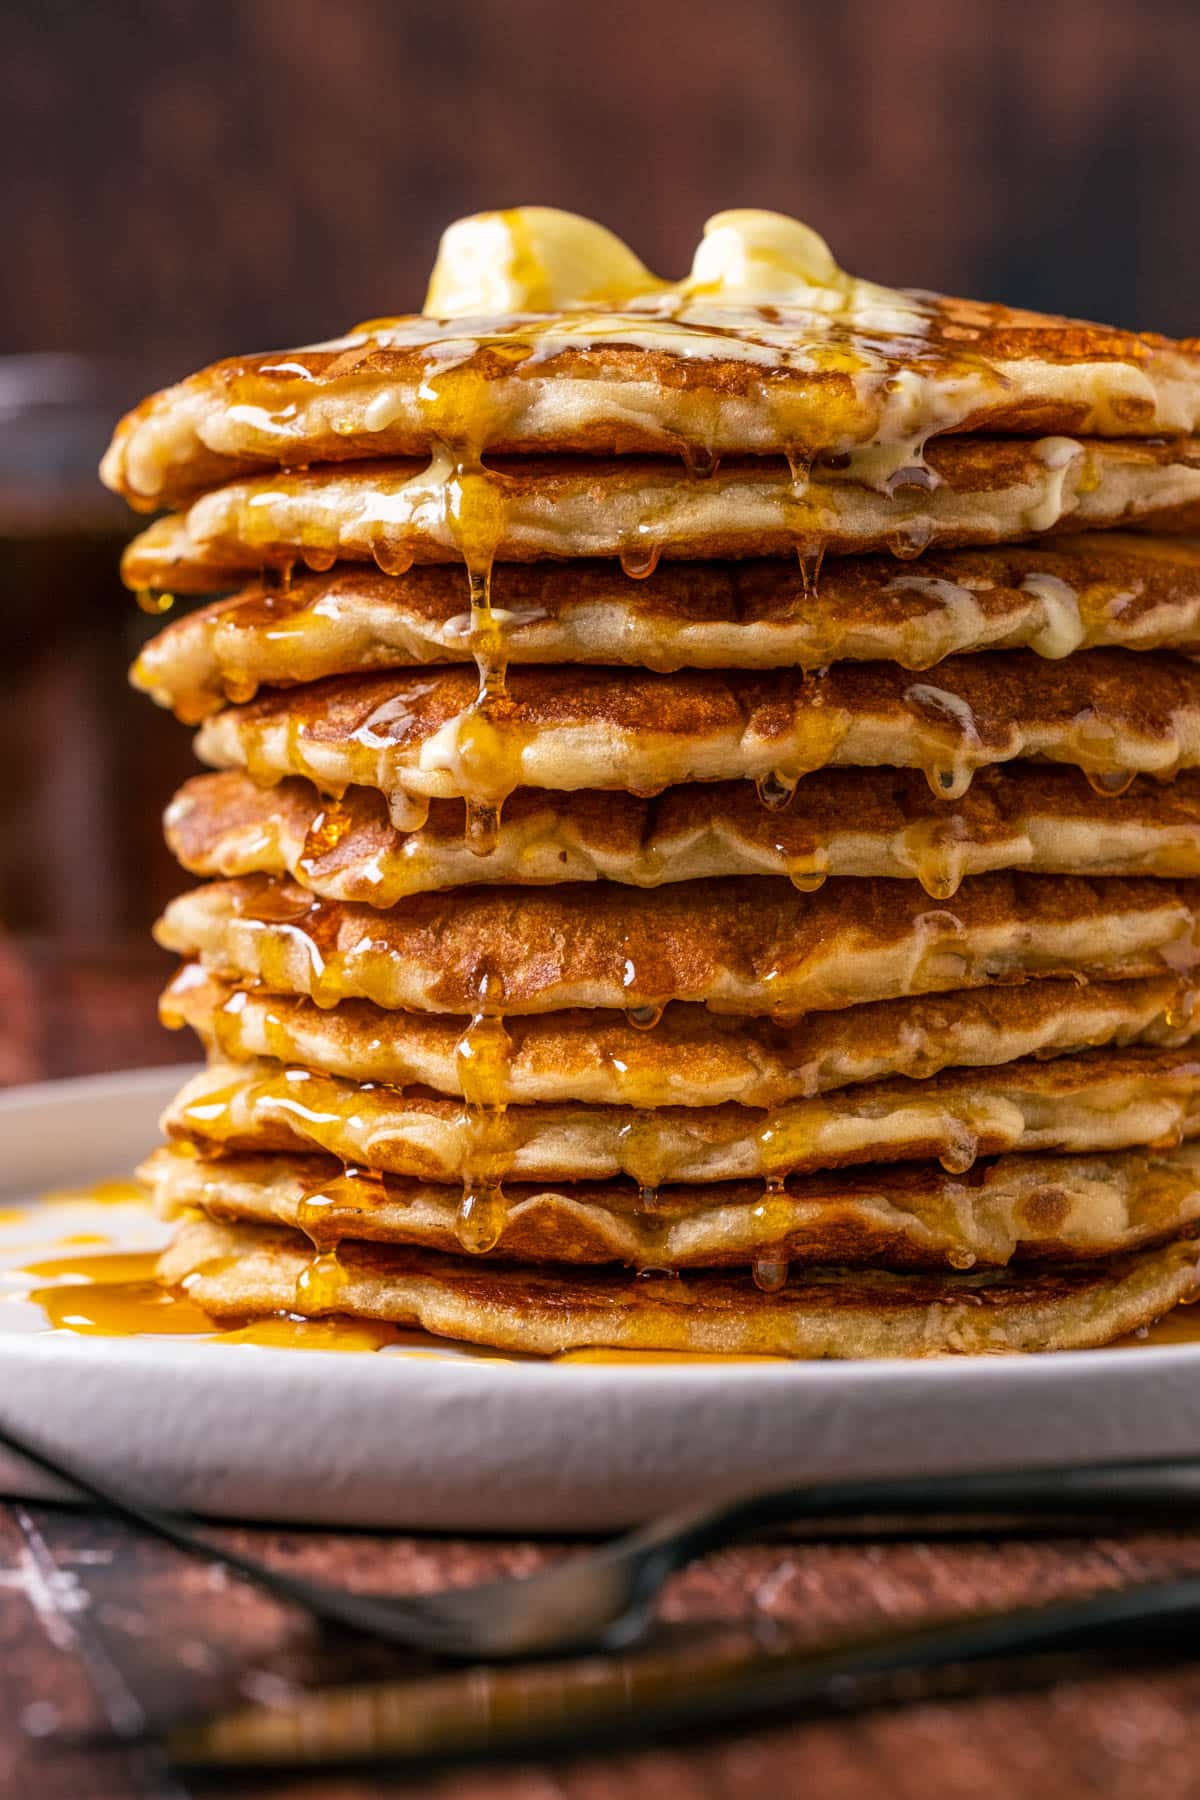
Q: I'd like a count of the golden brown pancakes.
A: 10